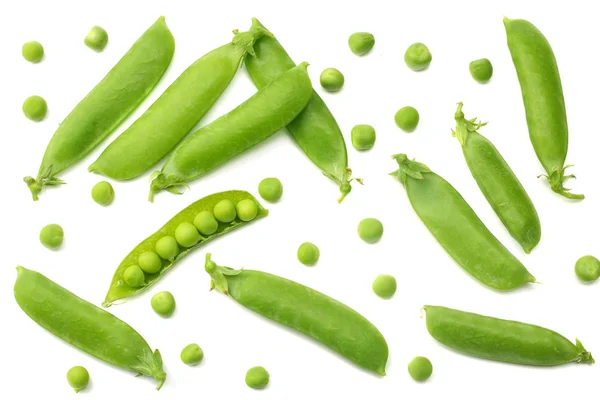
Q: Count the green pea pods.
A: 11